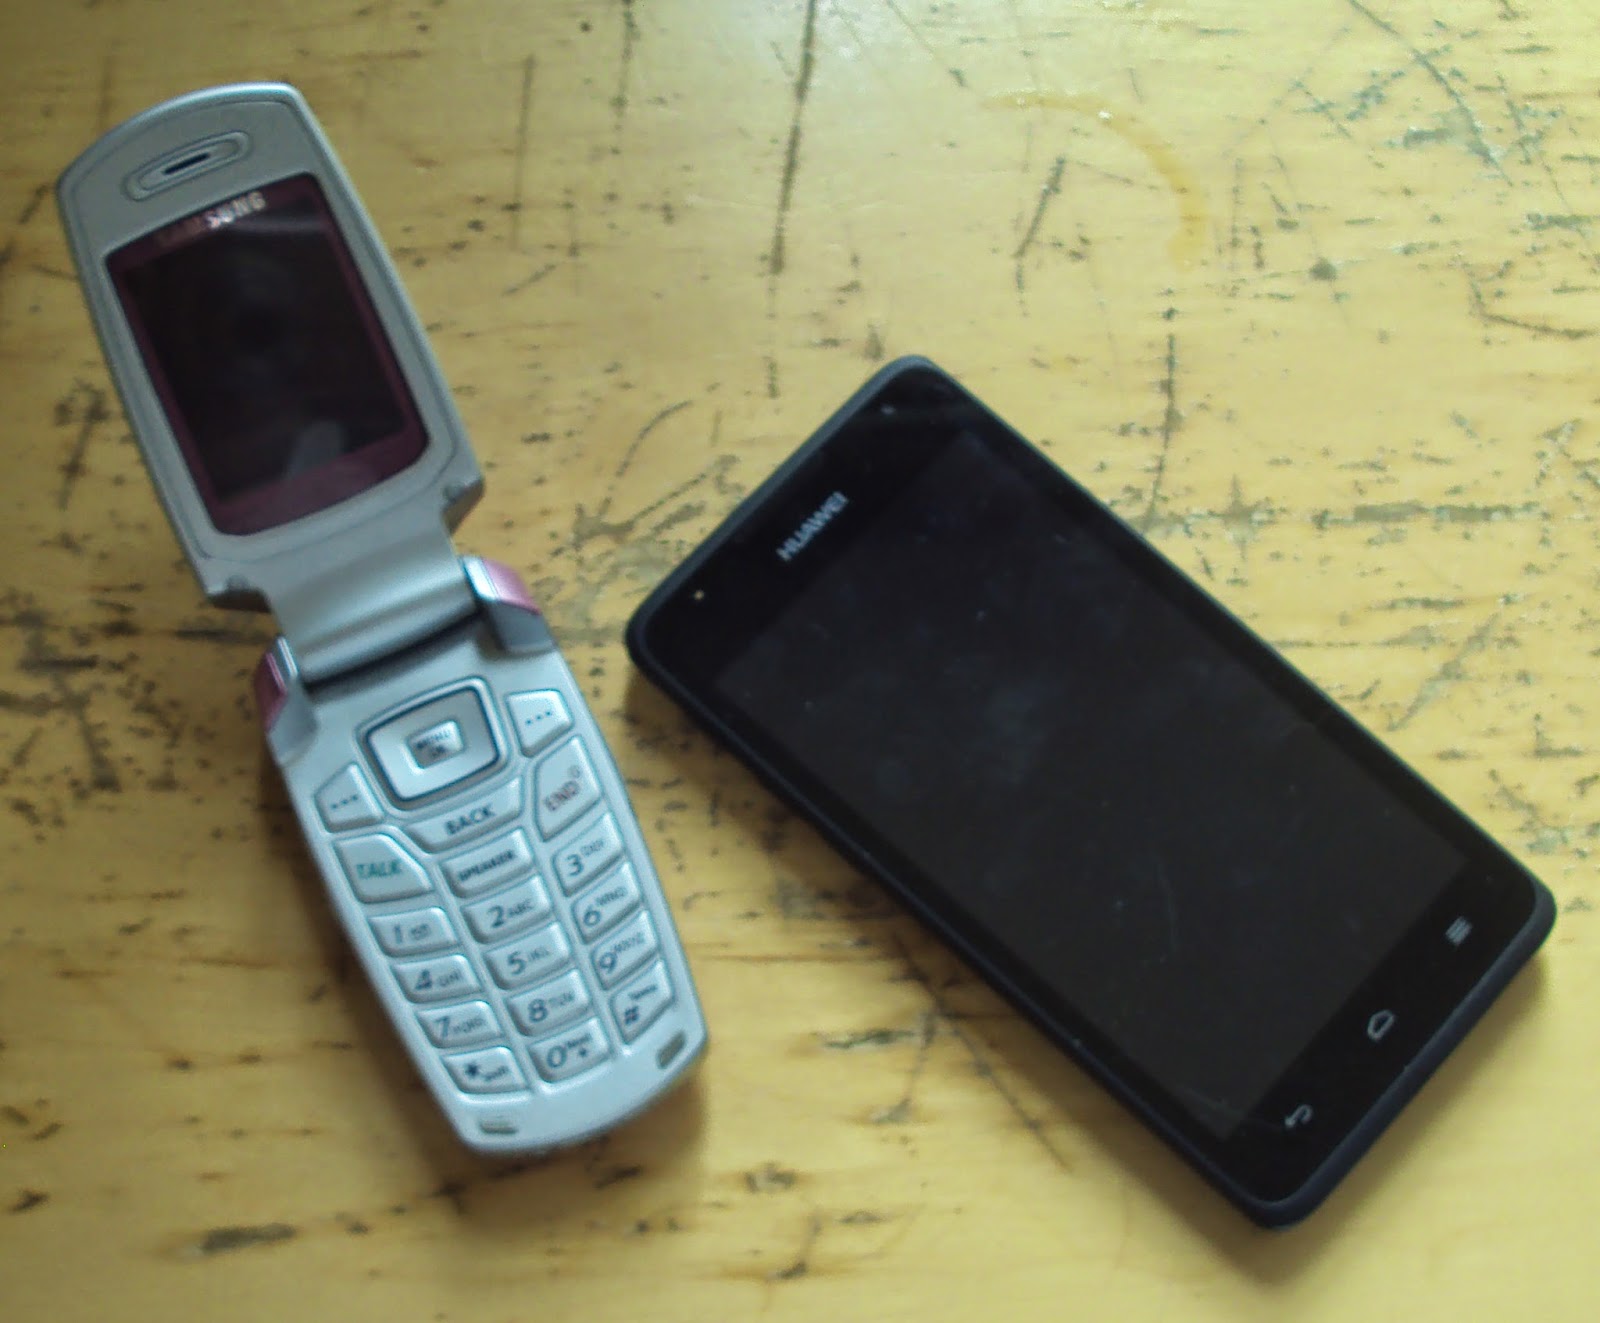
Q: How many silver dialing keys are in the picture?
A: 12